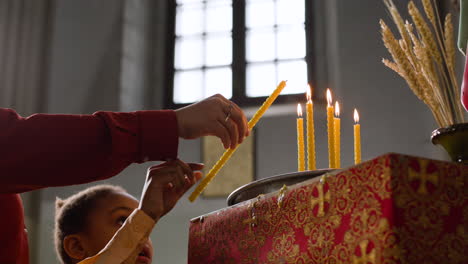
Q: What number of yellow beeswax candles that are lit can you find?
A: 5